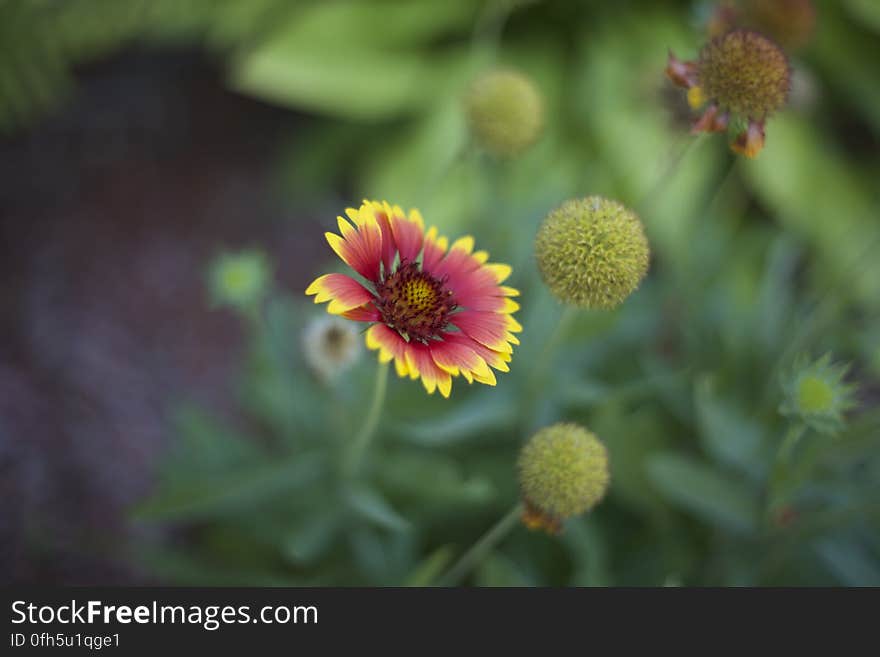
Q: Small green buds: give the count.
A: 2